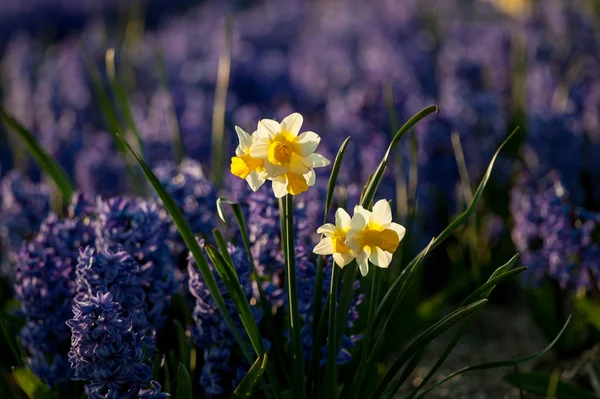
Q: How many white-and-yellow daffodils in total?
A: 5